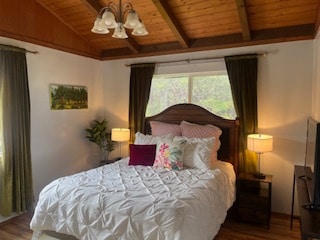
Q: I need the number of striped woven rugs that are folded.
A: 0